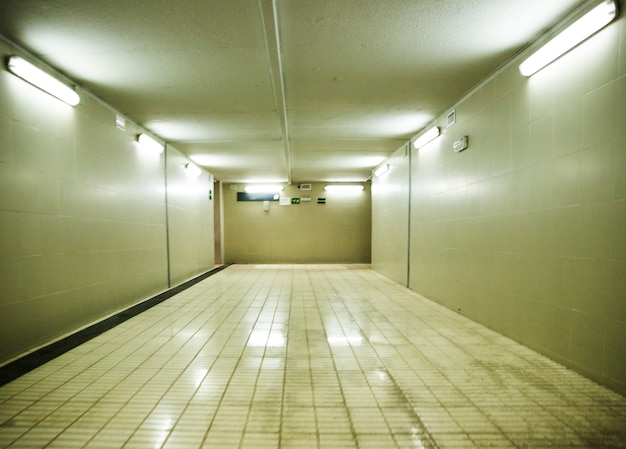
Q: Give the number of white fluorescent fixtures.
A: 8